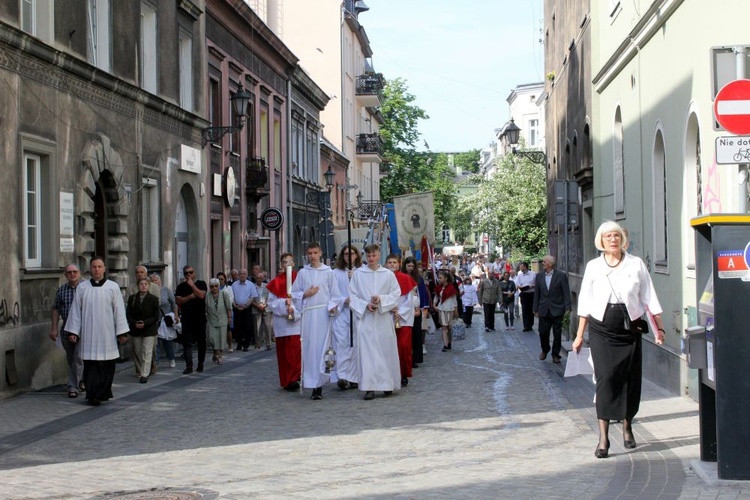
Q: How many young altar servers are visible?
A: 5